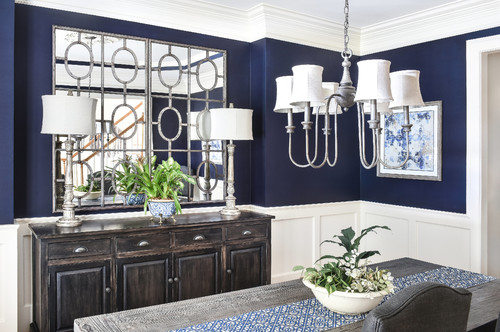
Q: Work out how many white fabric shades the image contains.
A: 8